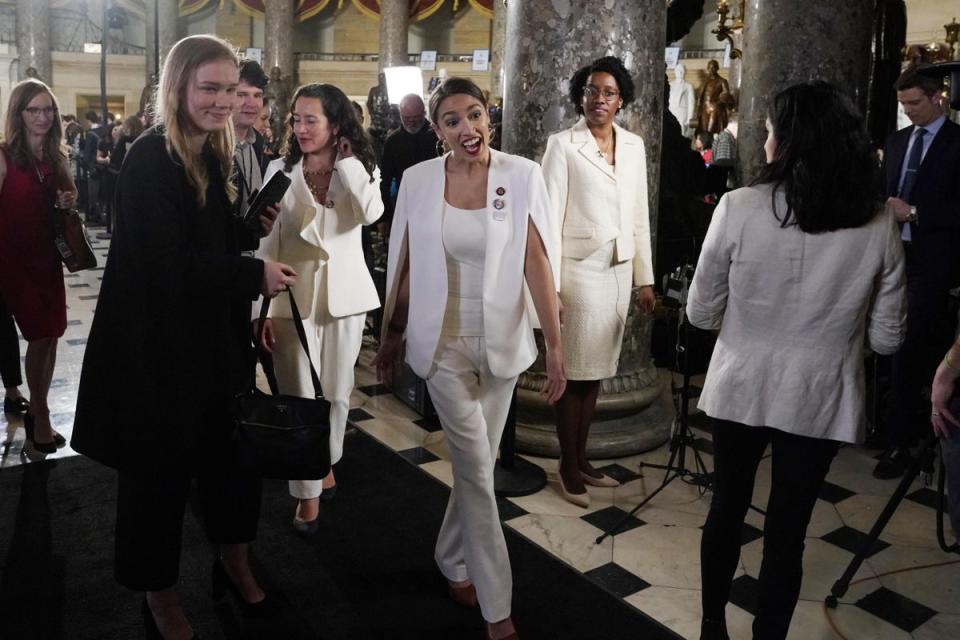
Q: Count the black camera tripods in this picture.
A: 2